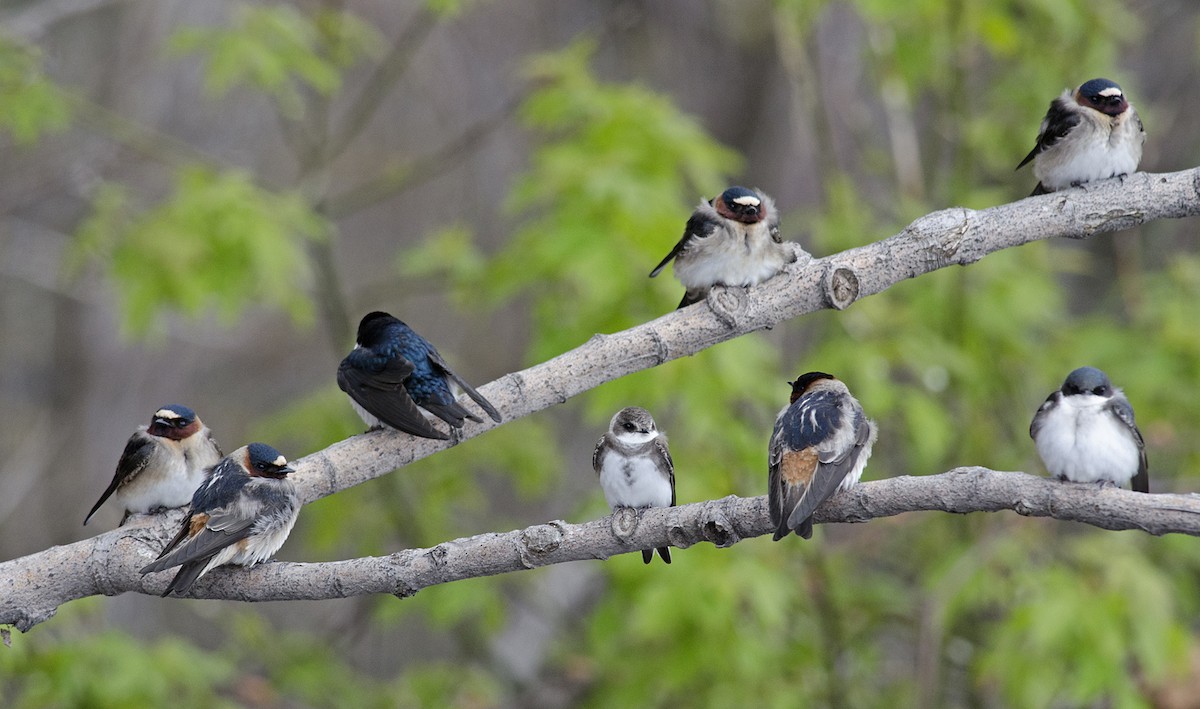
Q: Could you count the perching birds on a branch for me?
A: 8